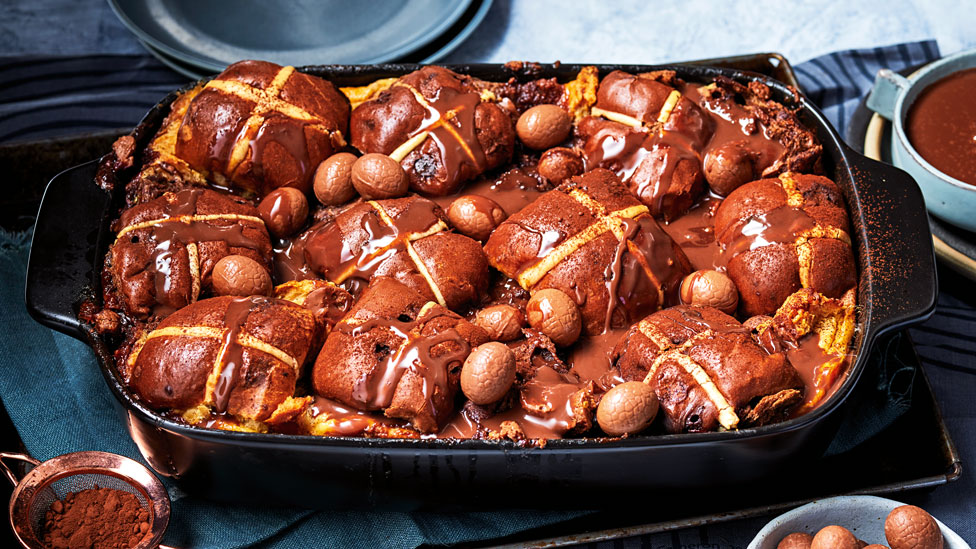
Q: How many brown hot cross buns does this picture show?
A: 10